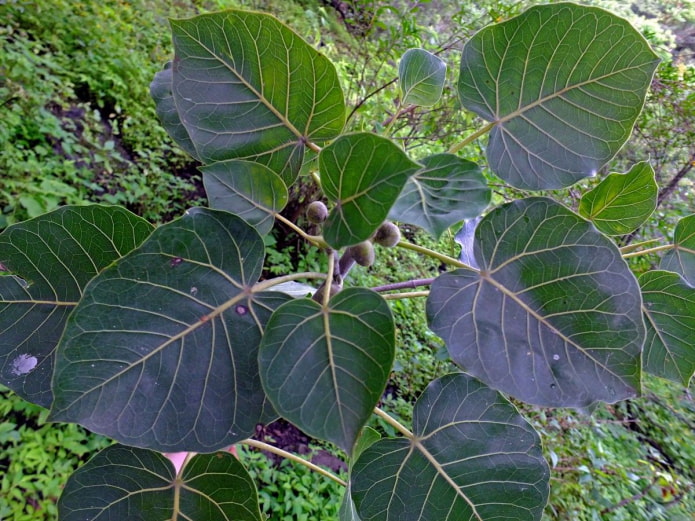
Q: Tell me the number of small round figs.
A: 3